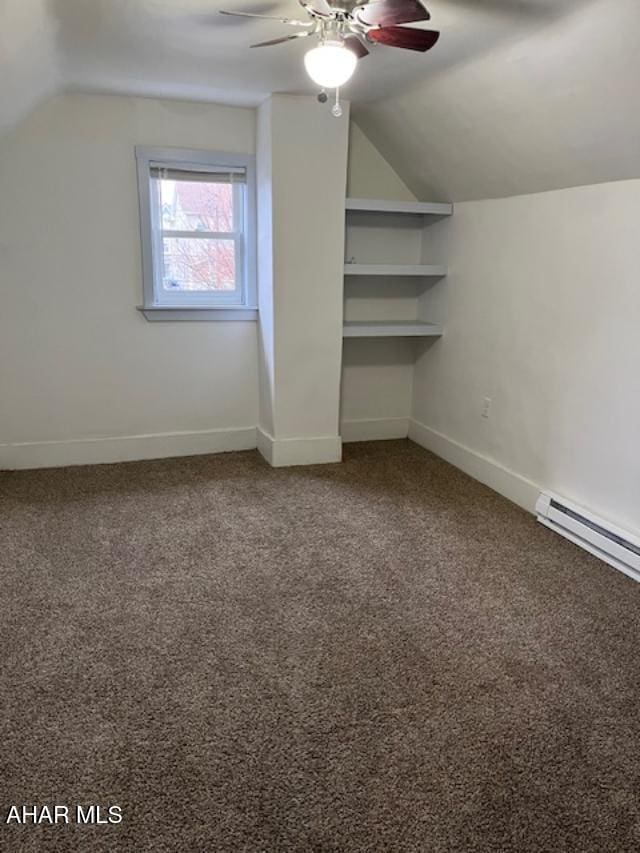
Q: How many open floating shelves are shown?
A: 3